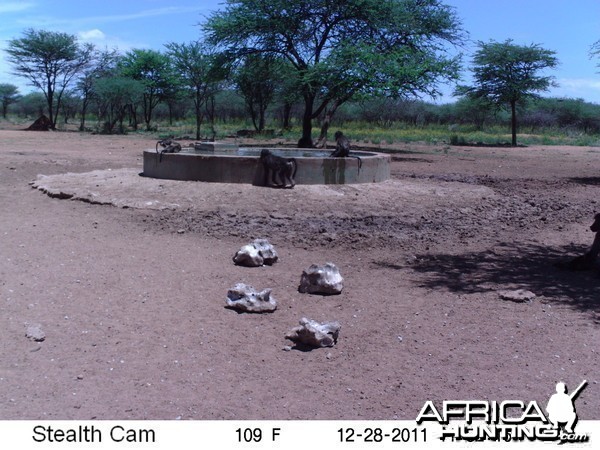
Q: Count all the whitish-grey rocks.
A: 4